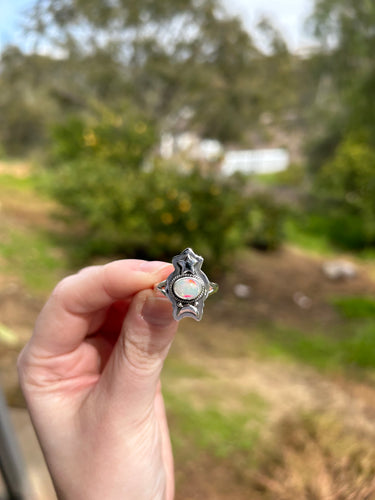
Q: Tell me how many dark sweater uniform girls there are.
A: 0